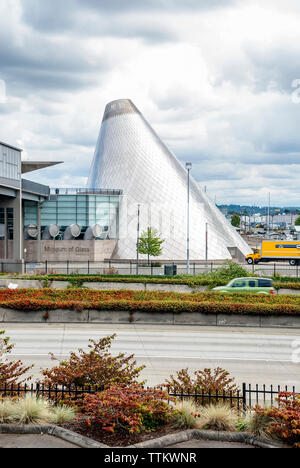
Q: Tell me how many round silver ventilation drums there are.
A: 4